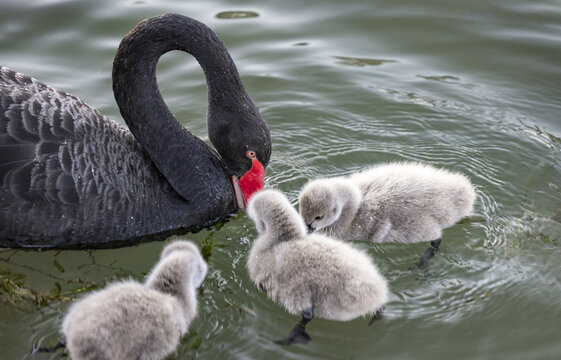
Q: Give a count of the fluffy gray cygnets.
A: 3